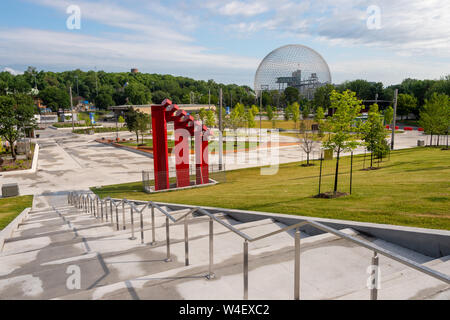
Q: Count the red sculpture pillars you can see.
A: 3